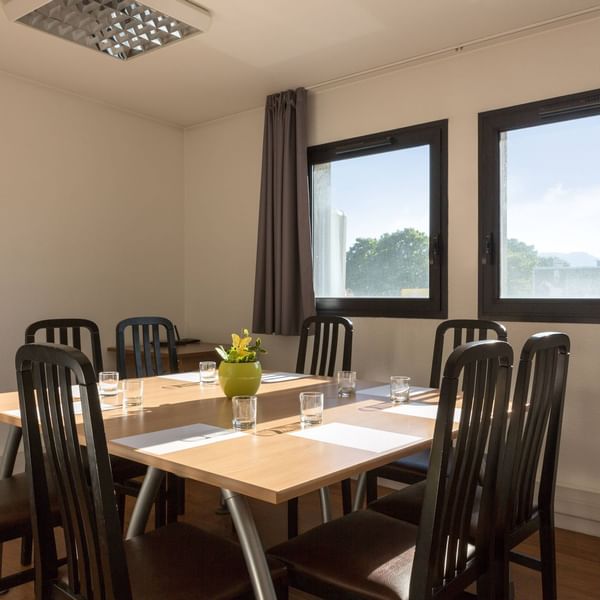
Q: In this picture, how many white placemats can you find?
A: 8